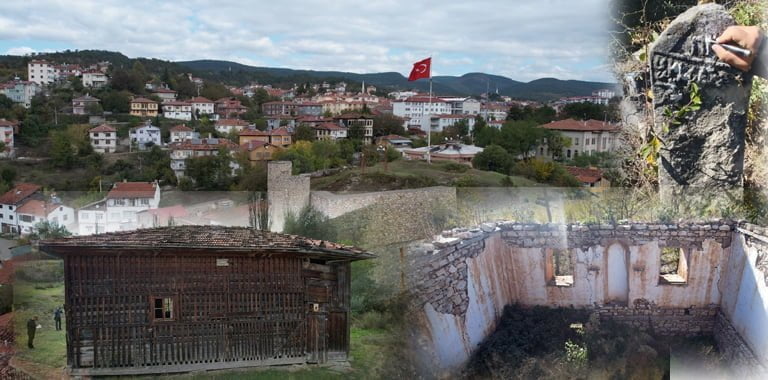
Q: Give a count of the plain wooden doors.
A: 1